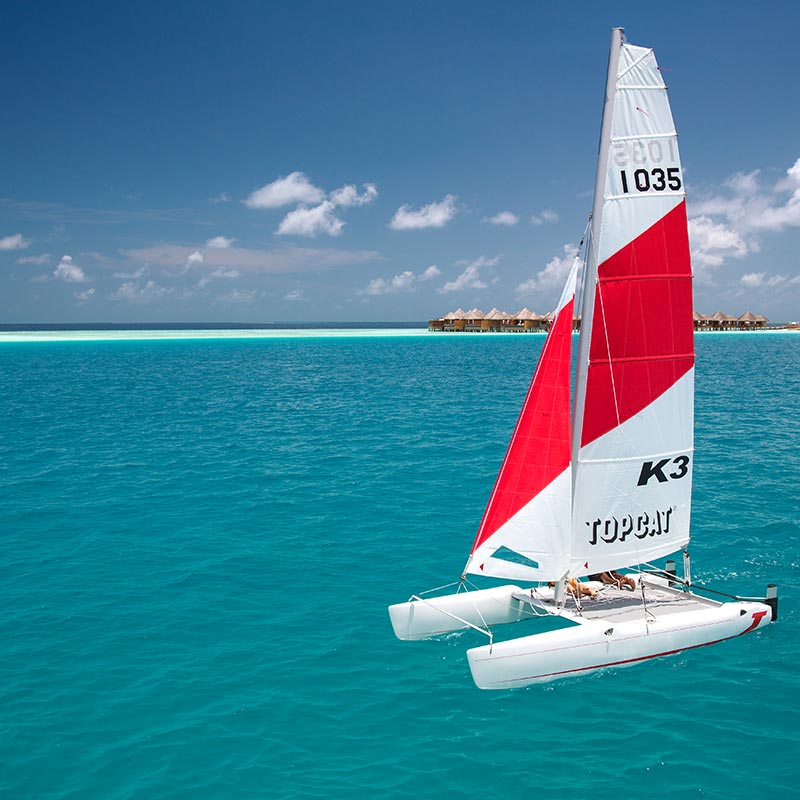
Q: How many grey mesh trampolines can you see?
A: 1